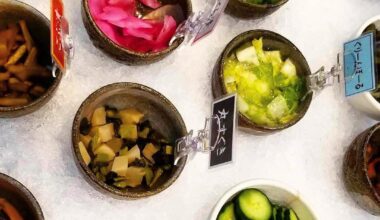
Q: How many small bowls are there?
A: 9